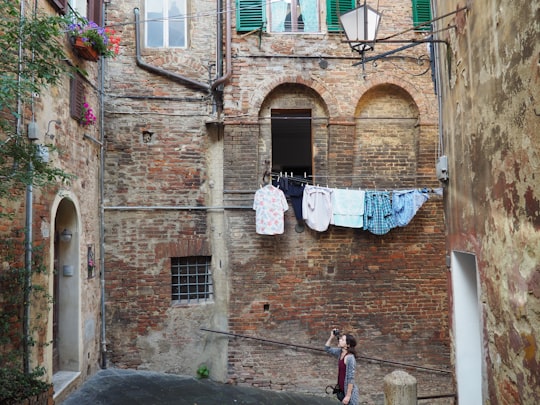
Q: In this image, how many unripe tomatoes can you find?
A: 0